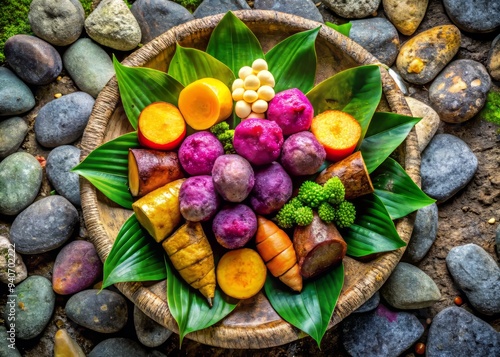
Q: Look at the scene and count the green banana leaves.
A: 12